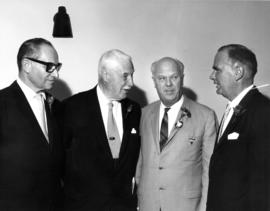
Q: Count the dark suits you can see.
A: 3